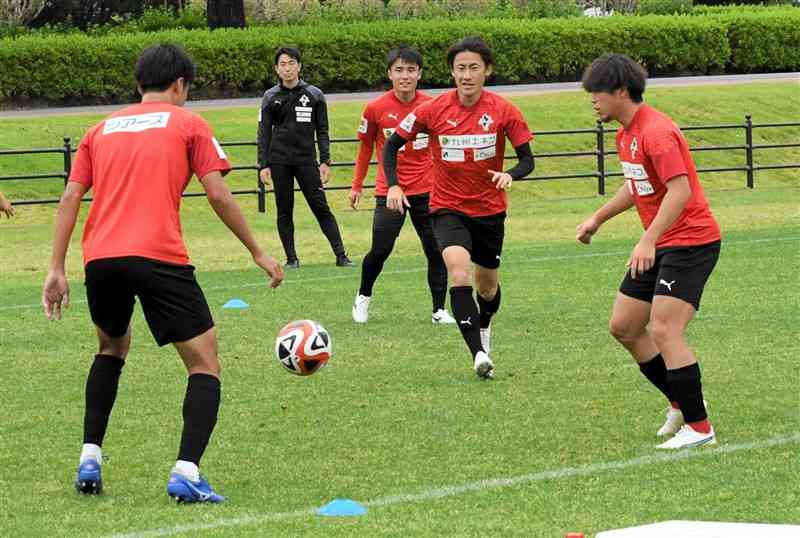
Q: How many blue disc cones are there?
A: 2